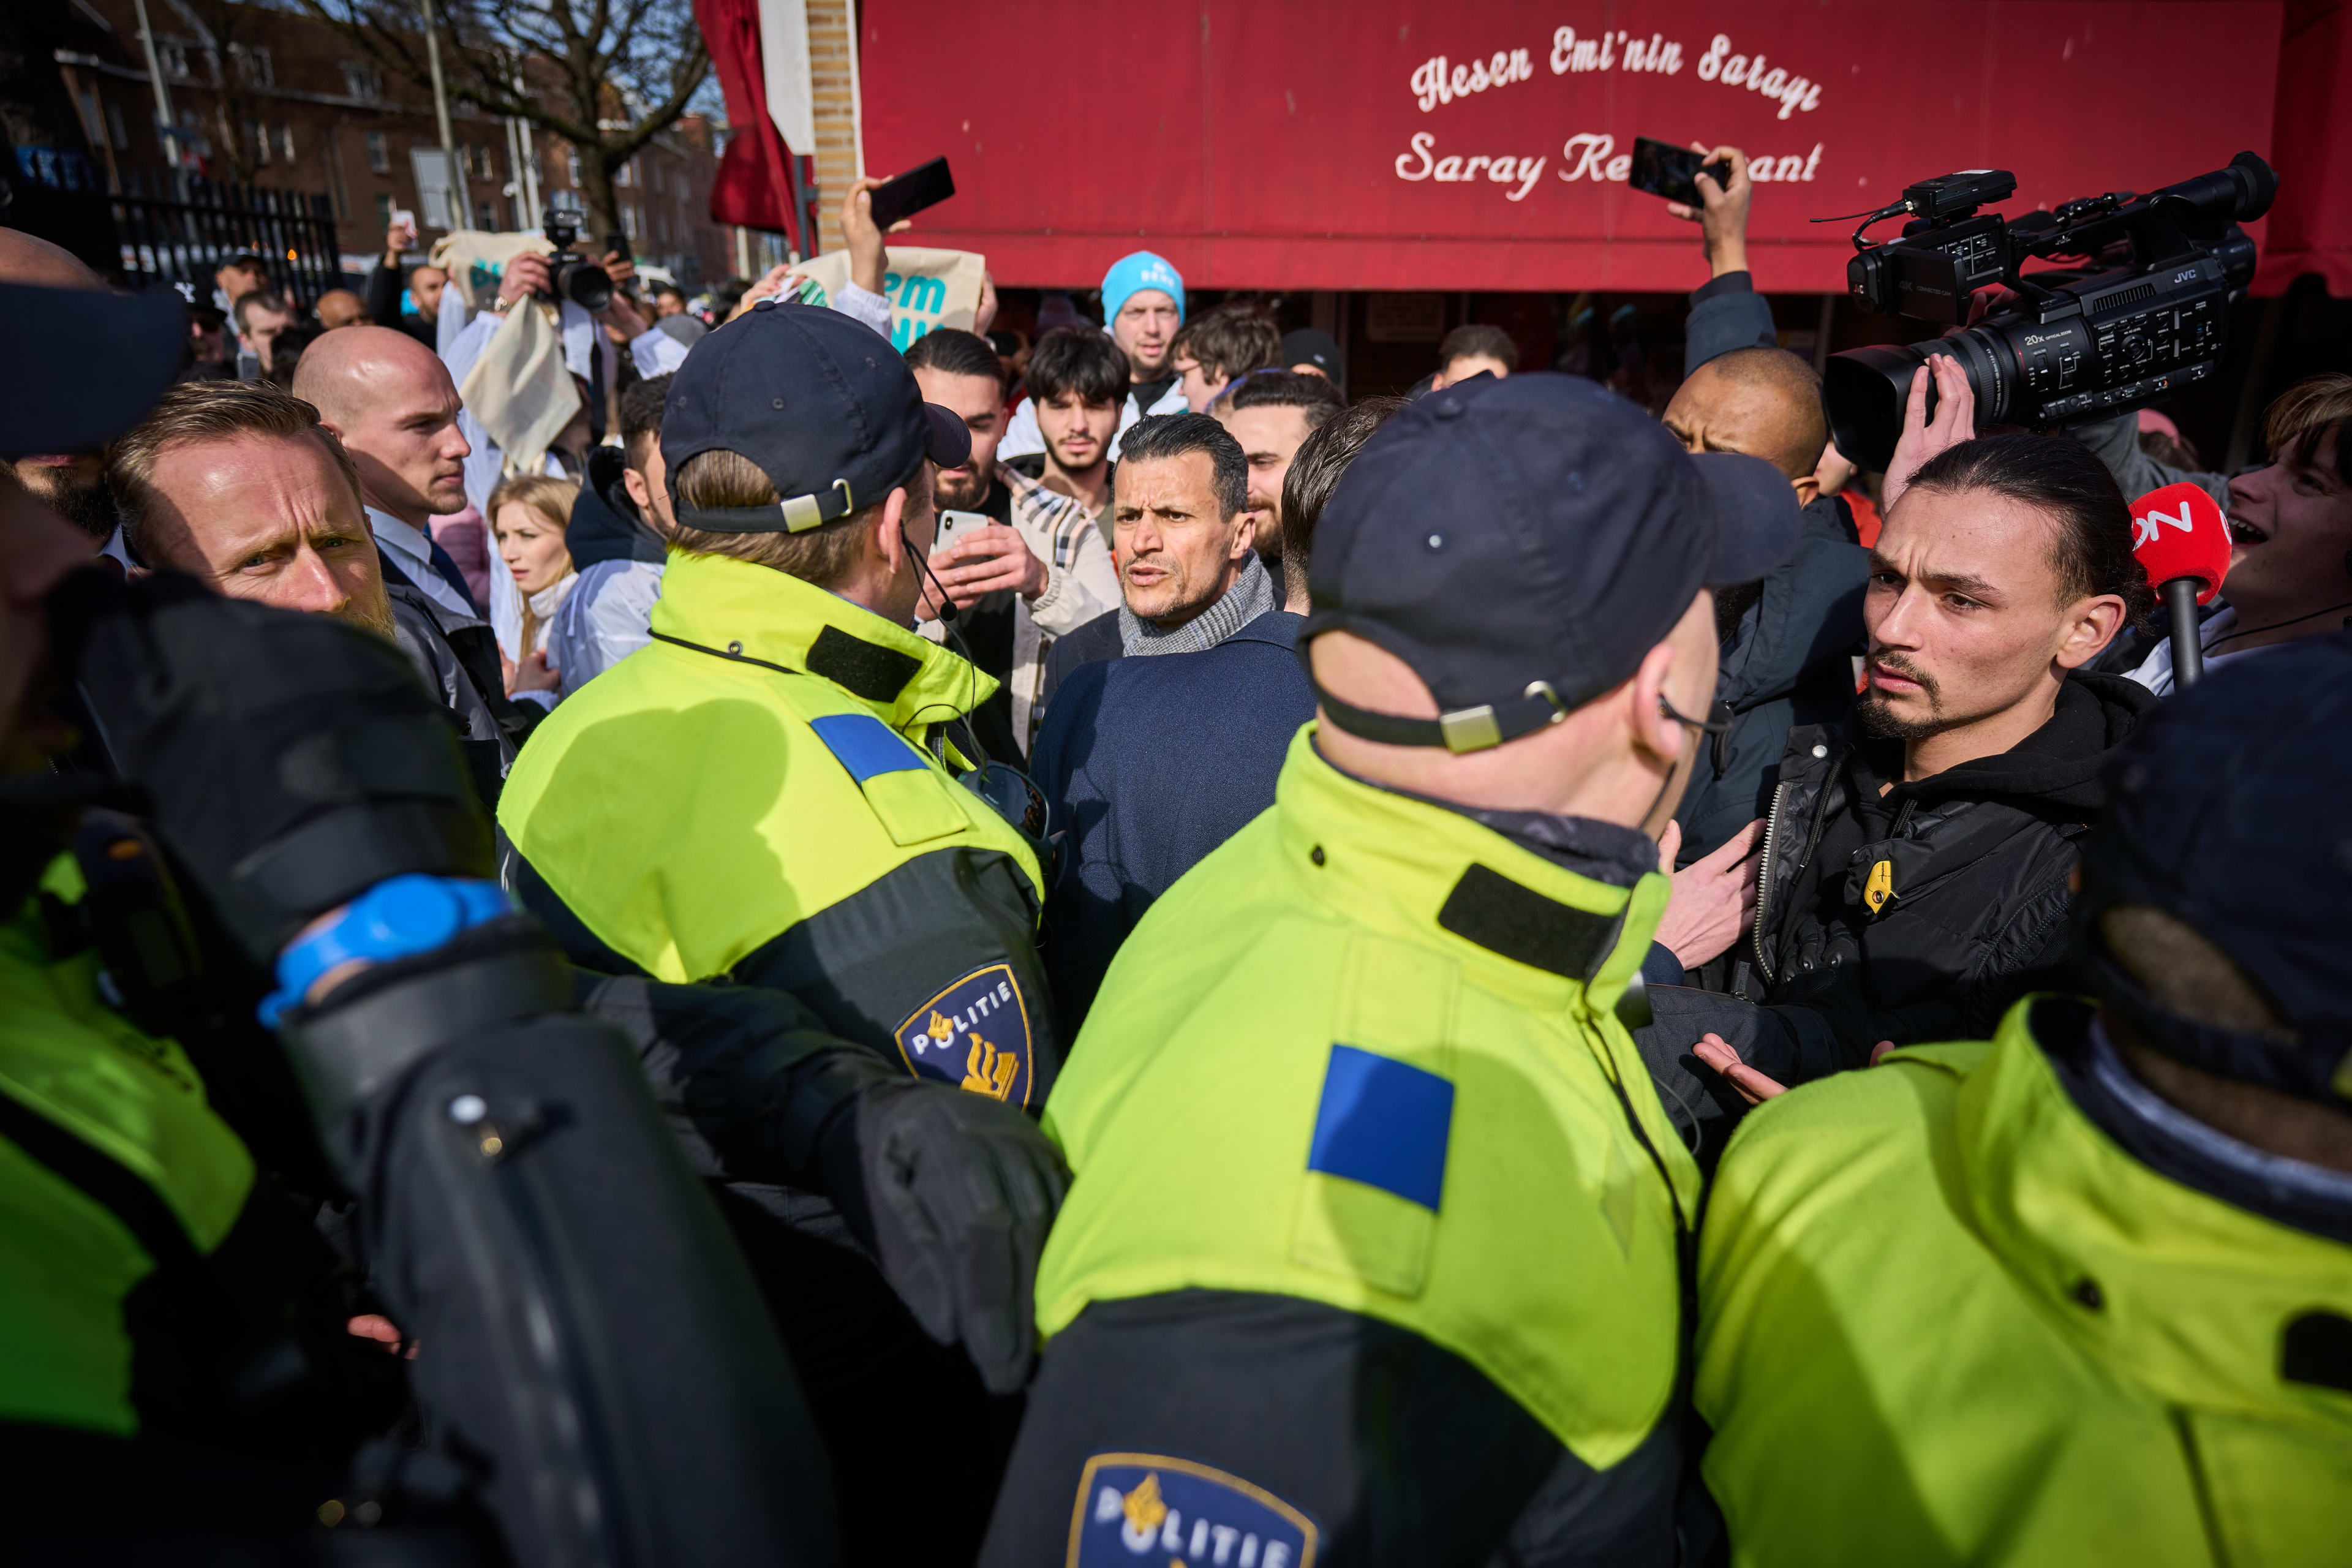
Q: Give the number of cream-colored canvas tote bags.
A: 3